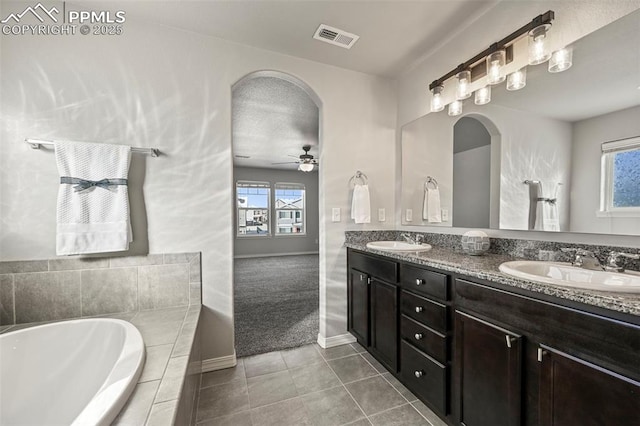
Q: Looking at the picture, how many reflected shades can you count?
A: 4